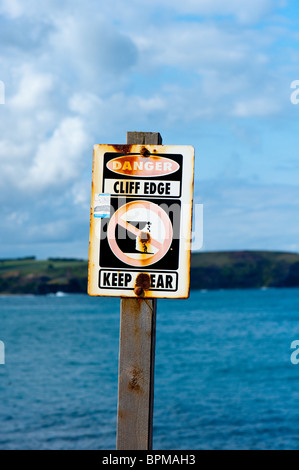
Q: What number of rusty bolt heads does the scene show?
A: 2